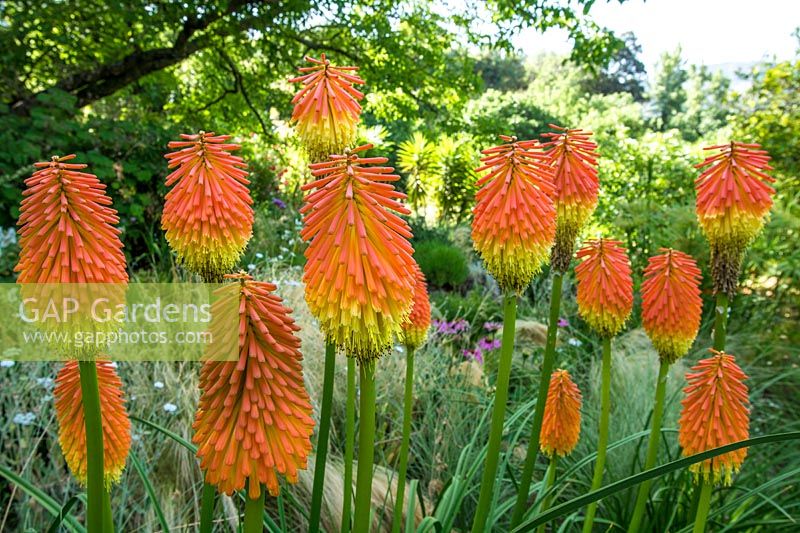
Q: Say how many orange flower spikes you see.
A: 14